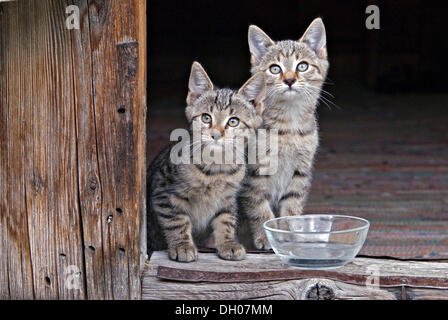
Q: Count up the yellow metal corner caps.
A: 0